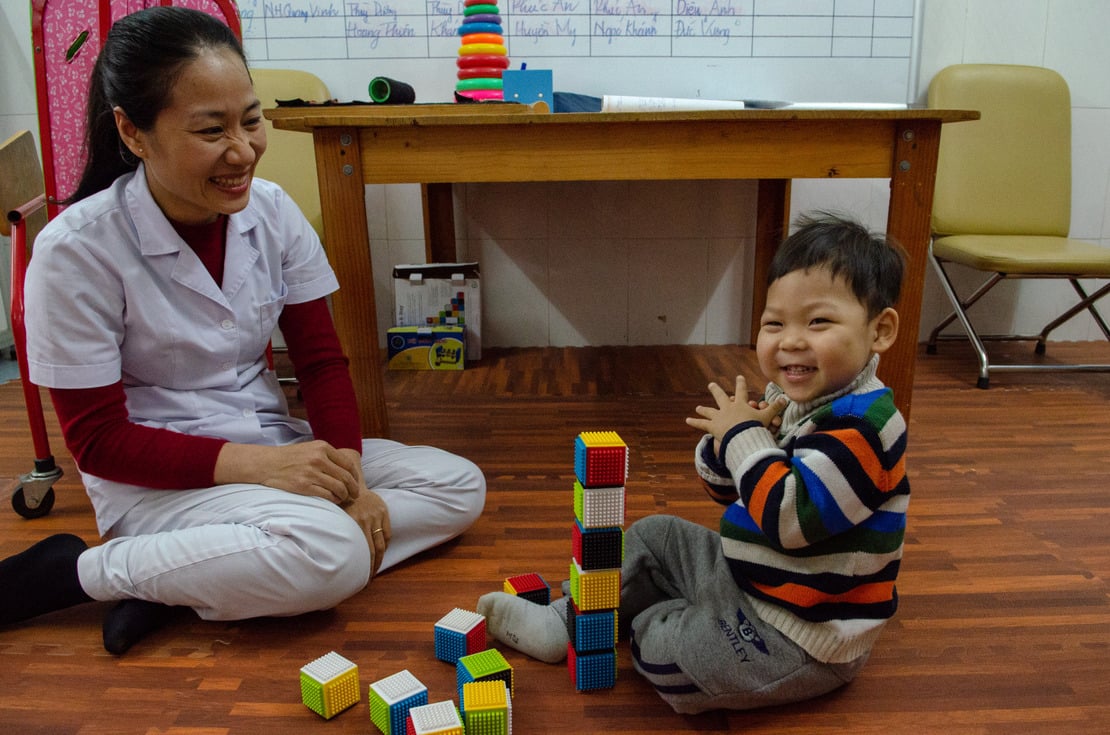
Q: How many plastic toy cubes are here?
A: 13